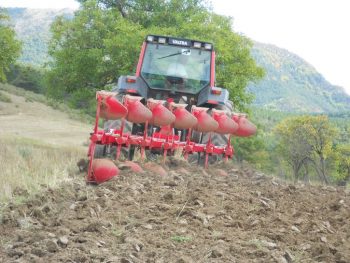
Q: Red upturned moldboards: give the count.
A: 7